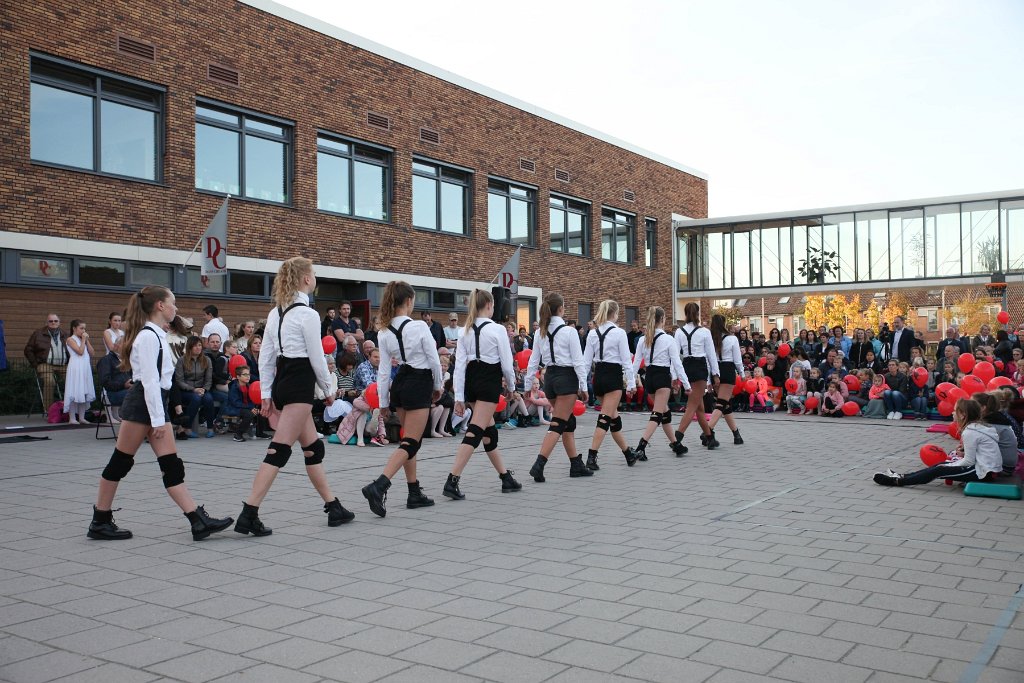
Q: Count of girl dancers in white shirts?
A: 9